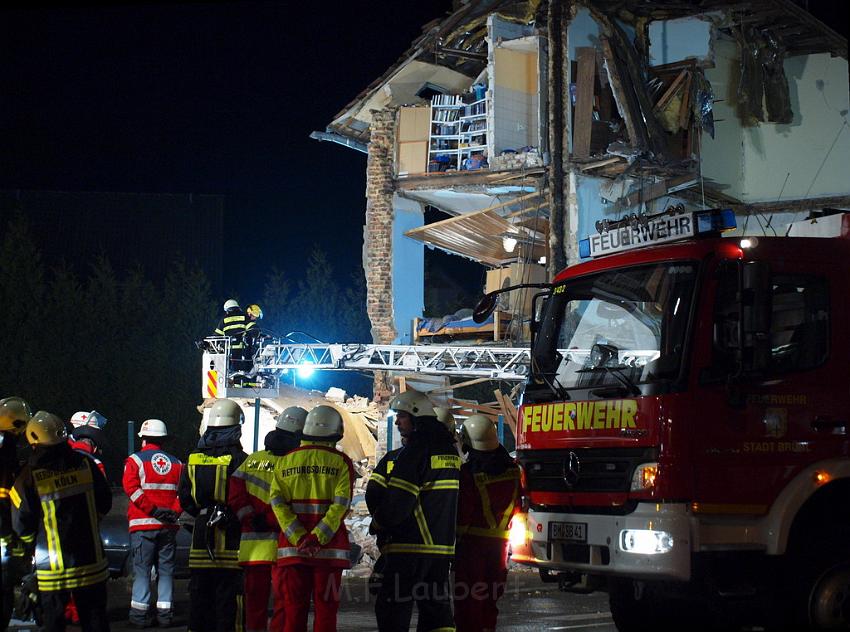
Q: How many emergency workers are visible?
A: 12